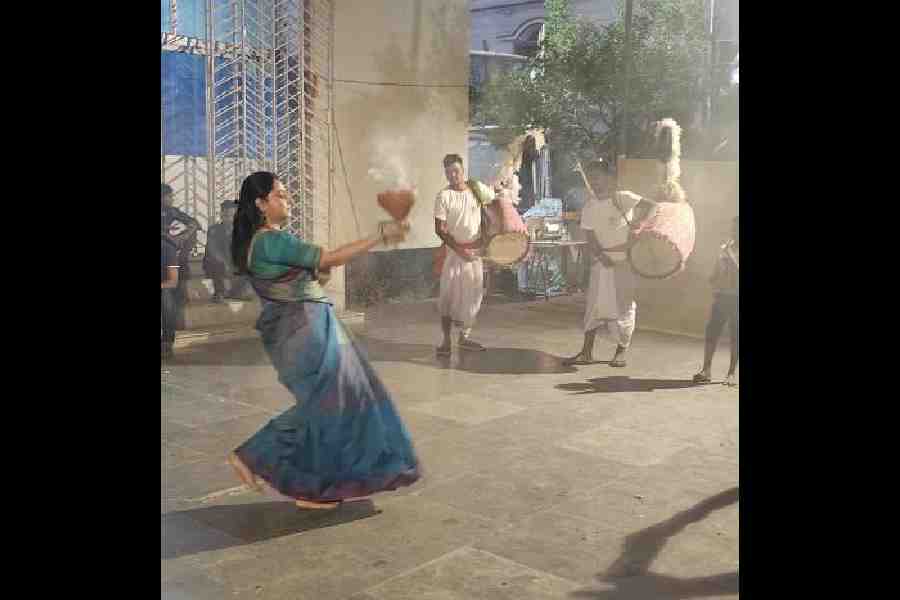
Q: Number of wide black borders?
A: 2